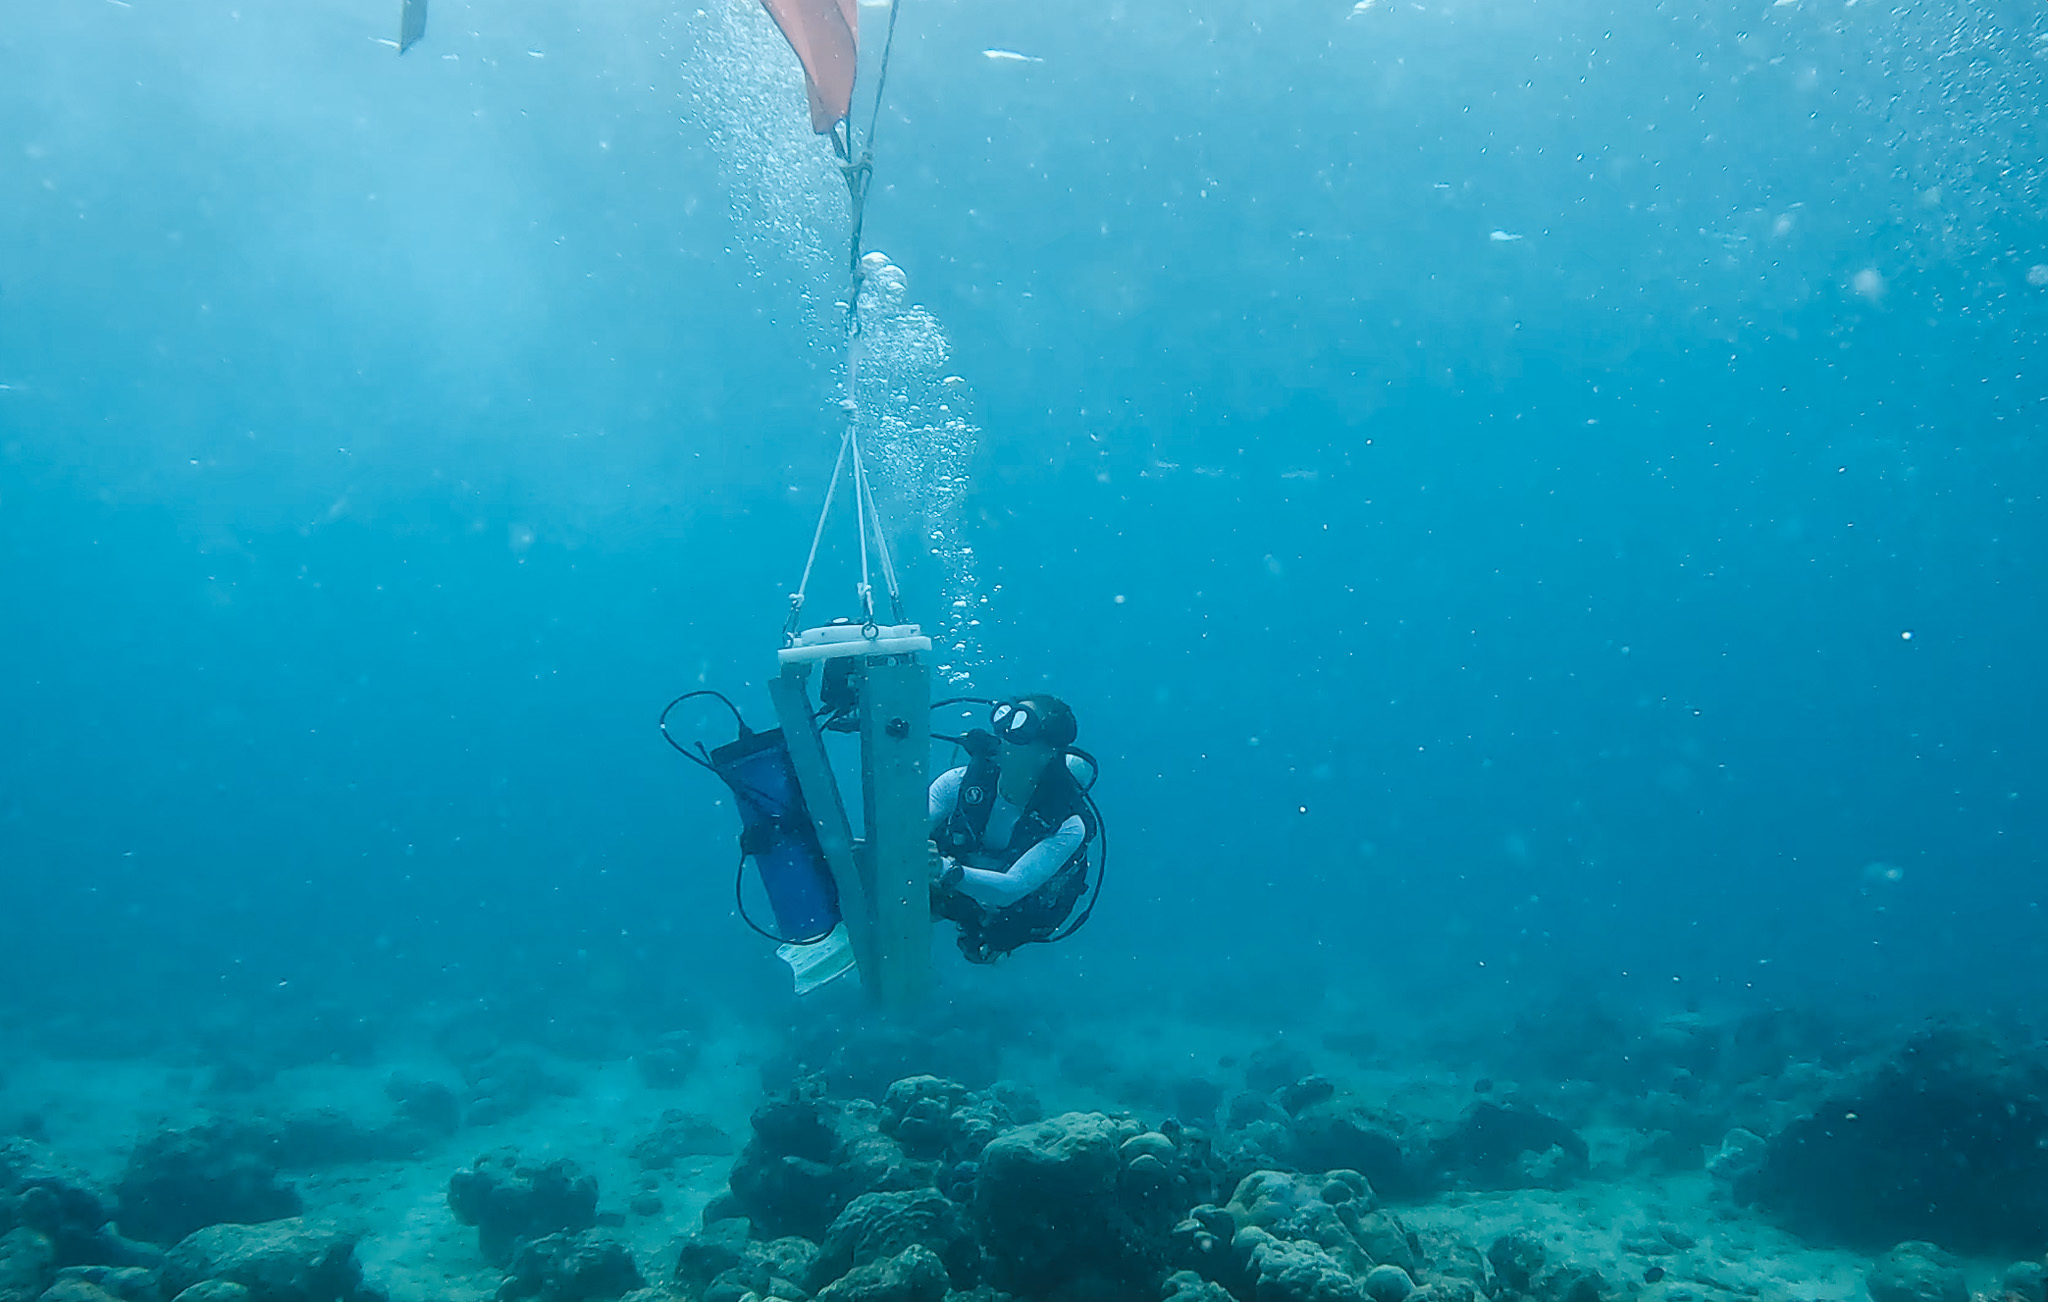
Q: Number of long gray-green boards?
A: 2